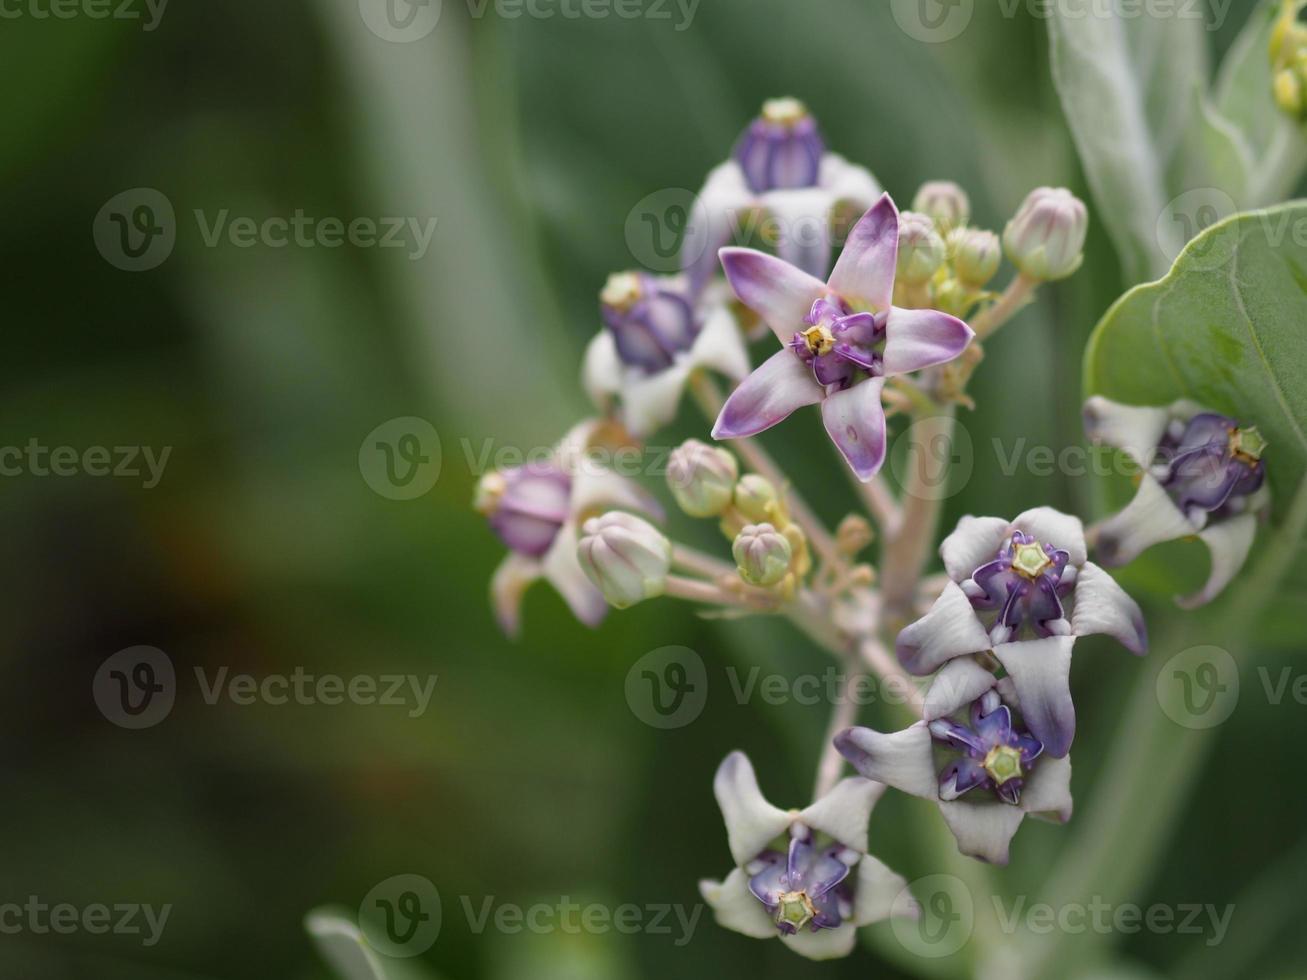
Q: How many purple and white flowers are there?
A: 8